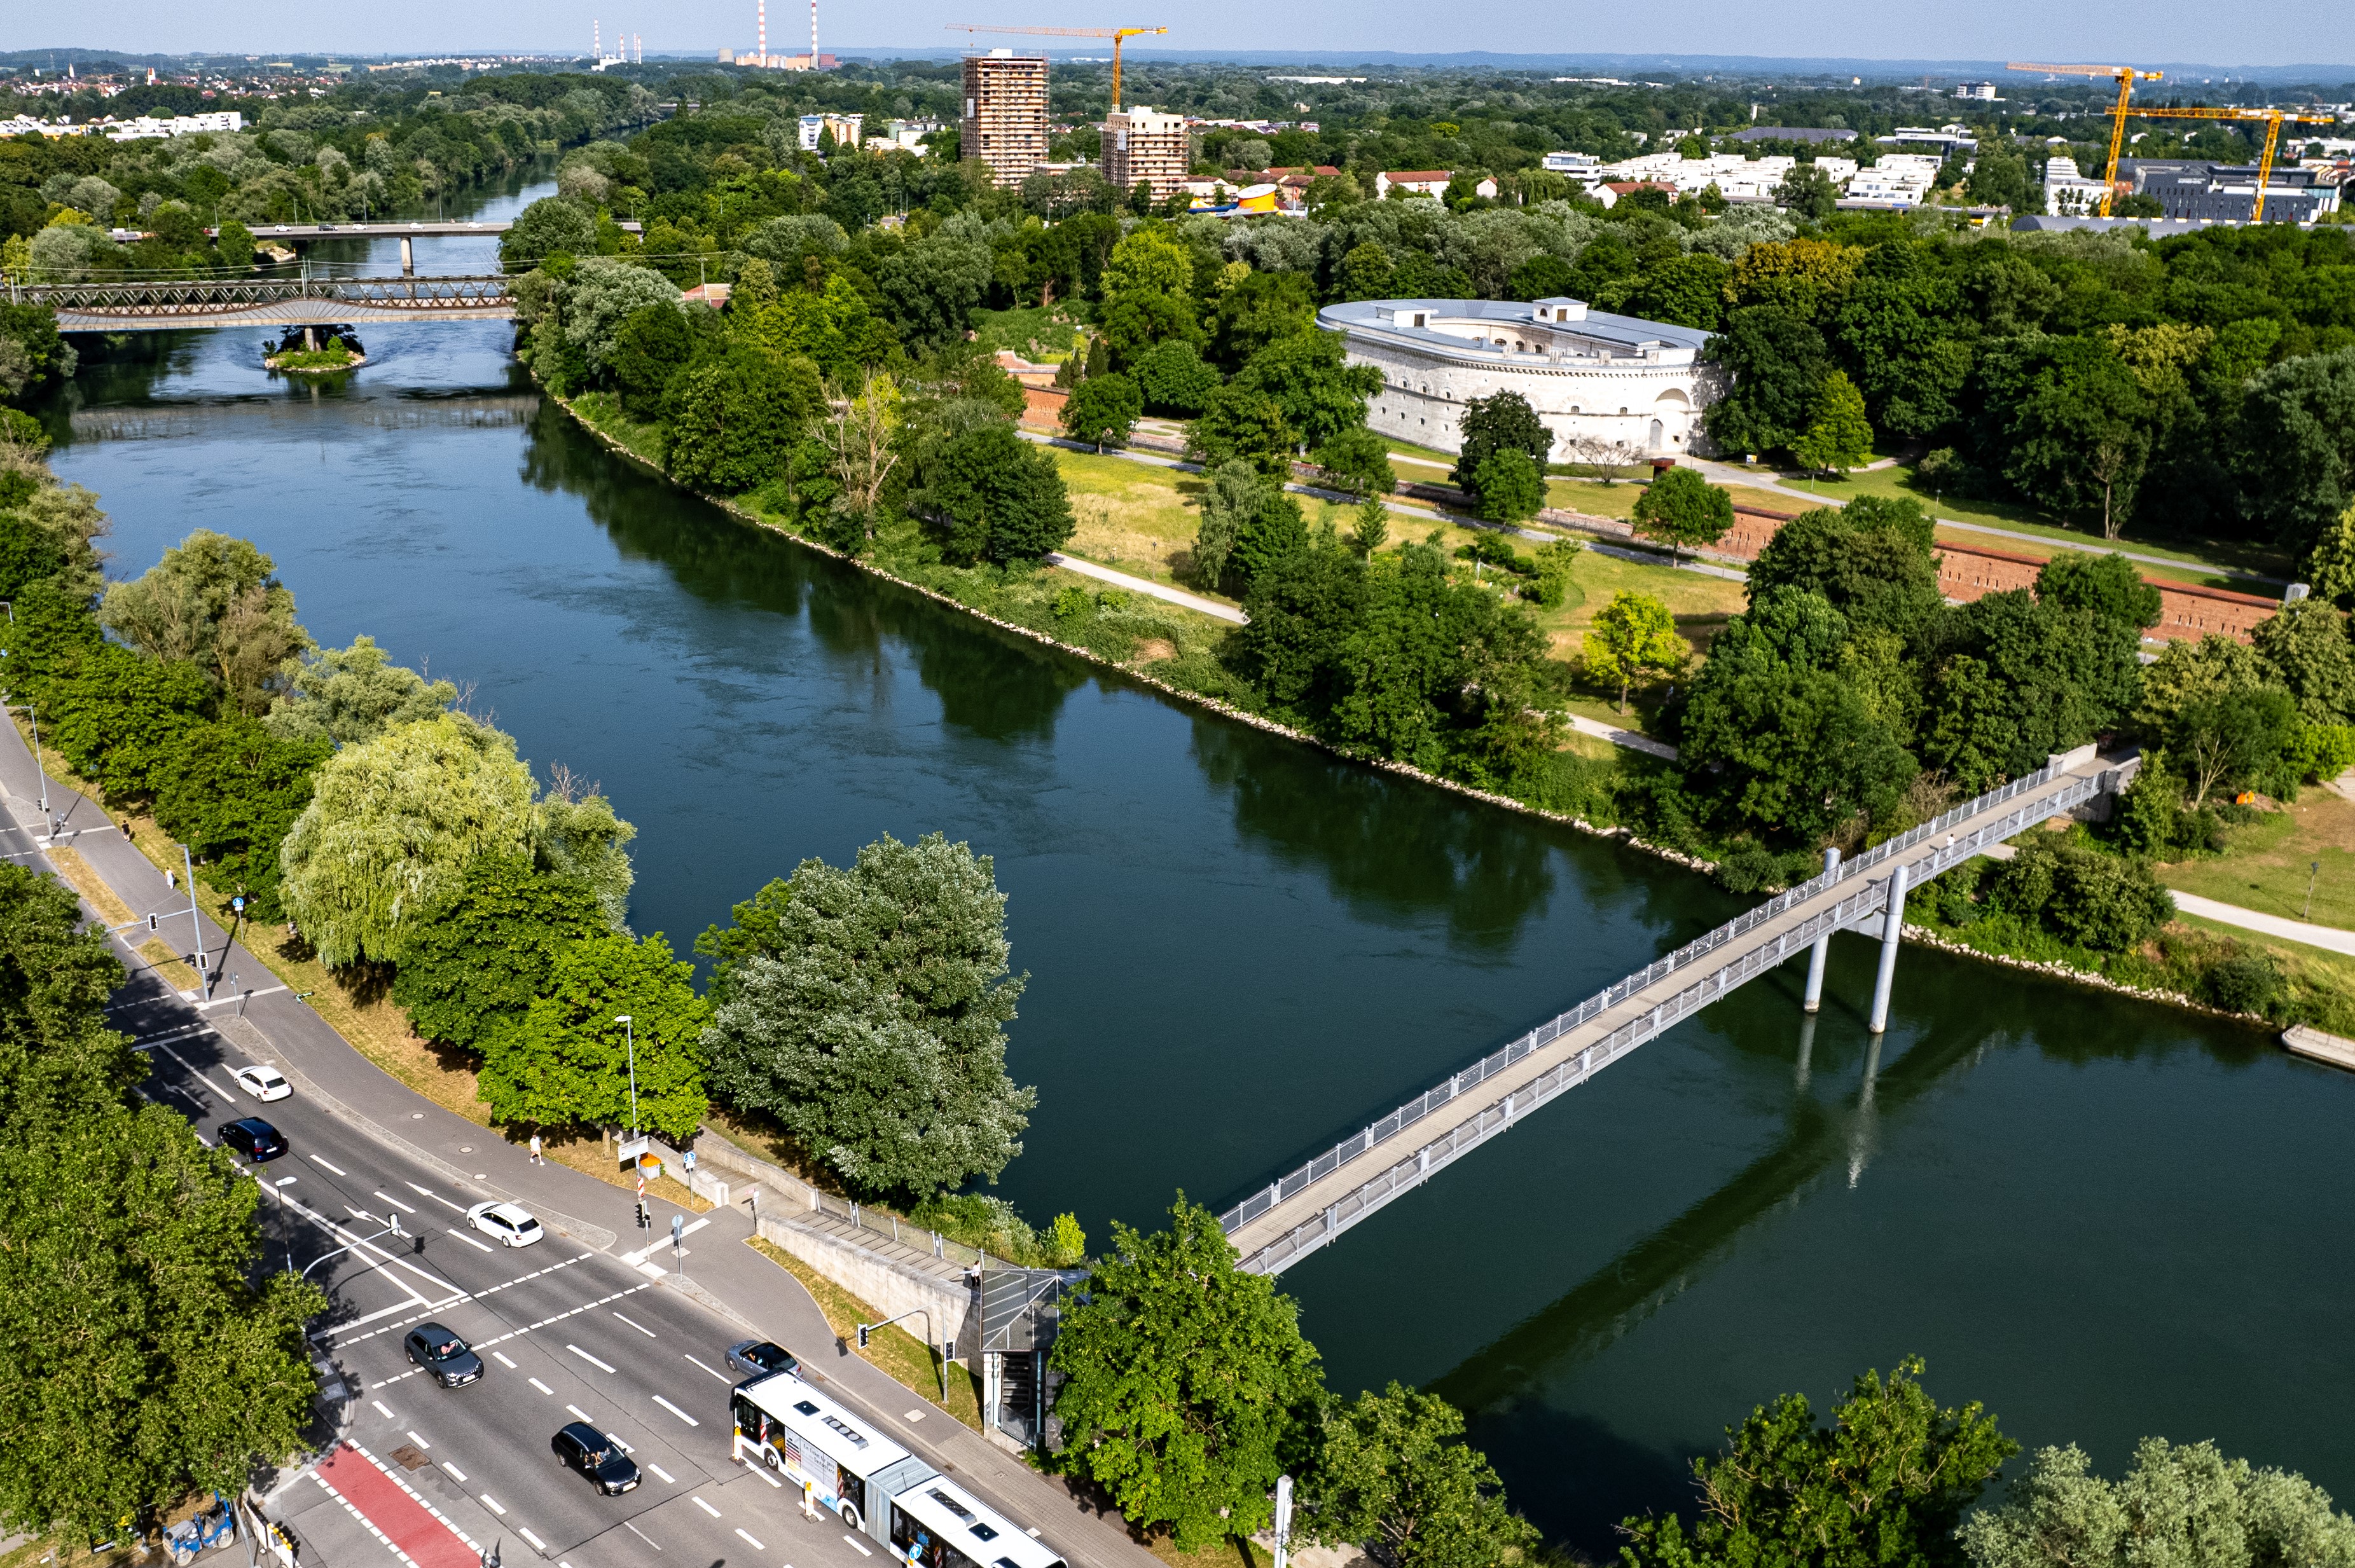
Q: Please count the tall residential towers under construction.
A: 2